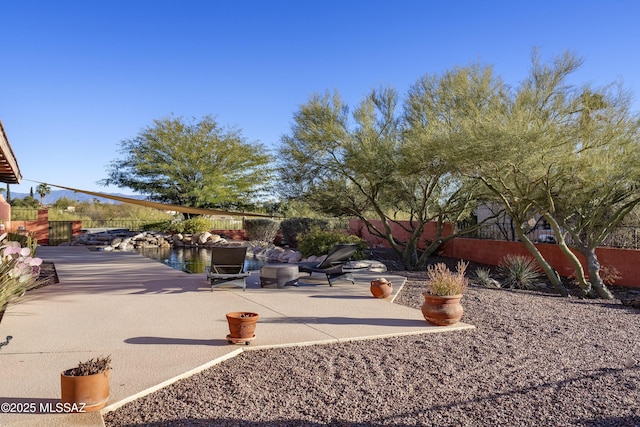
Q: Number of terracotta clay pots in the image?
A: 4